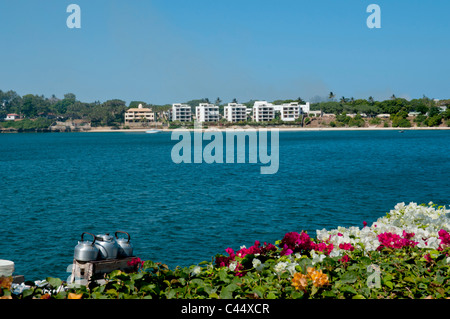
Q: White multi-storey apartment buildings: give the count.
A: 5